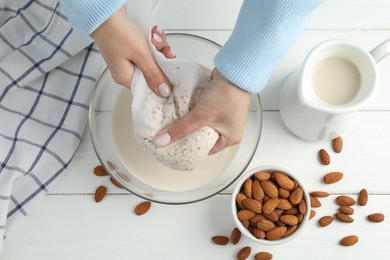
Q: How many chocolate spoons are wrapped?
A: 0